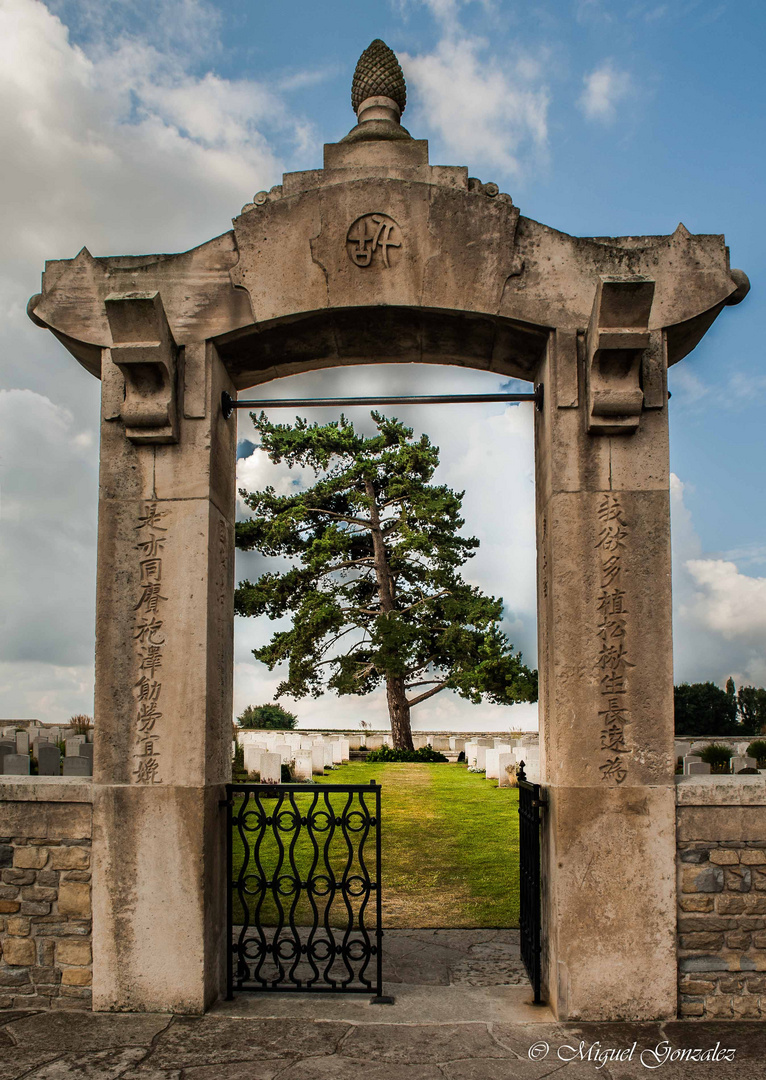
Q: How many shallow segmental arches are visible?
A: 1